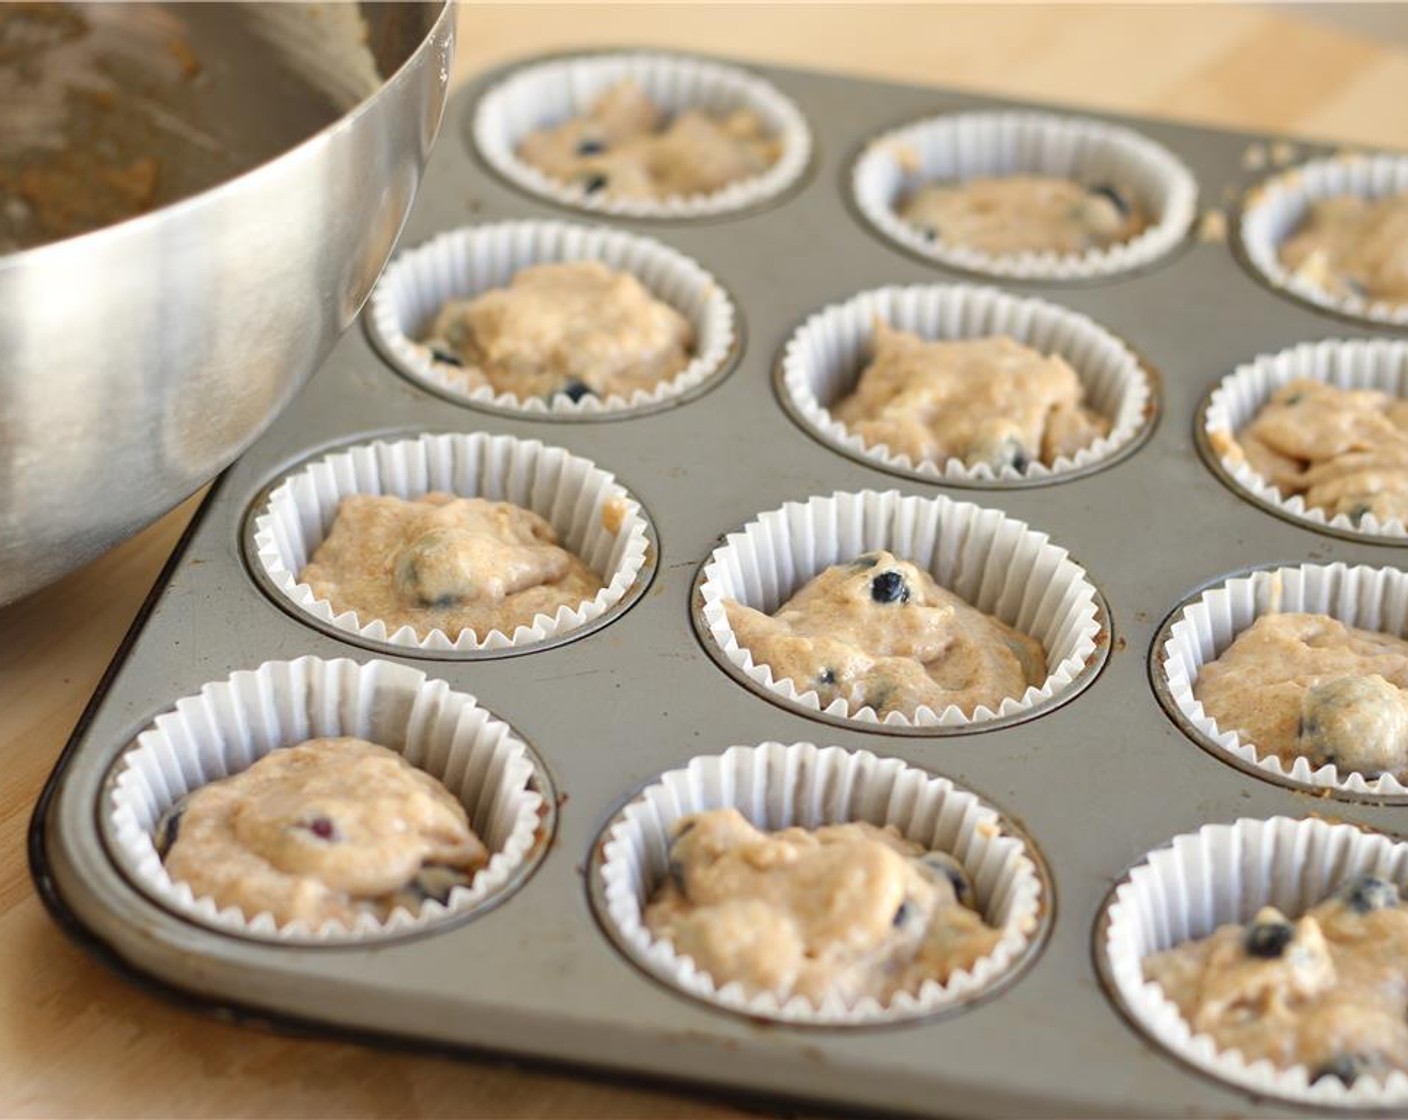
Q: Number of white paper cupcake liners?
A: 12